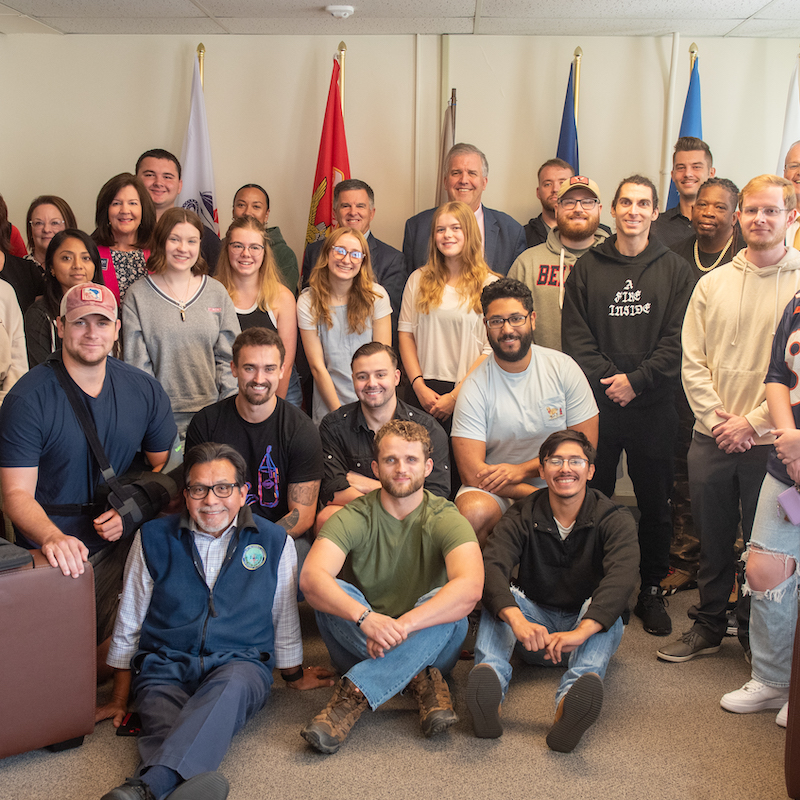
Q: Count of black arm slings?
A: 1